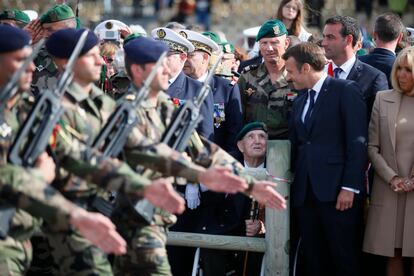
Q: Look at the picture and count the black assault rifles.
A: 4